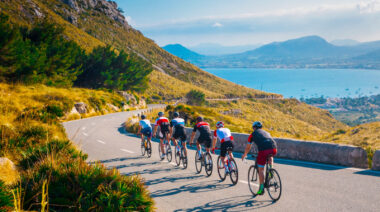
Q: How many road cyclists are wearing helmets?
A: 6